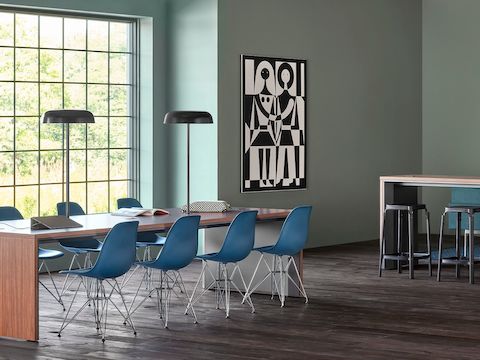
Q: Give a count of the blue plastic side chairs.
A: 7